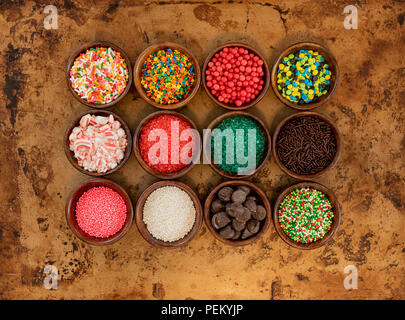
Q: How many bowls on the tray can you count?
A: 12